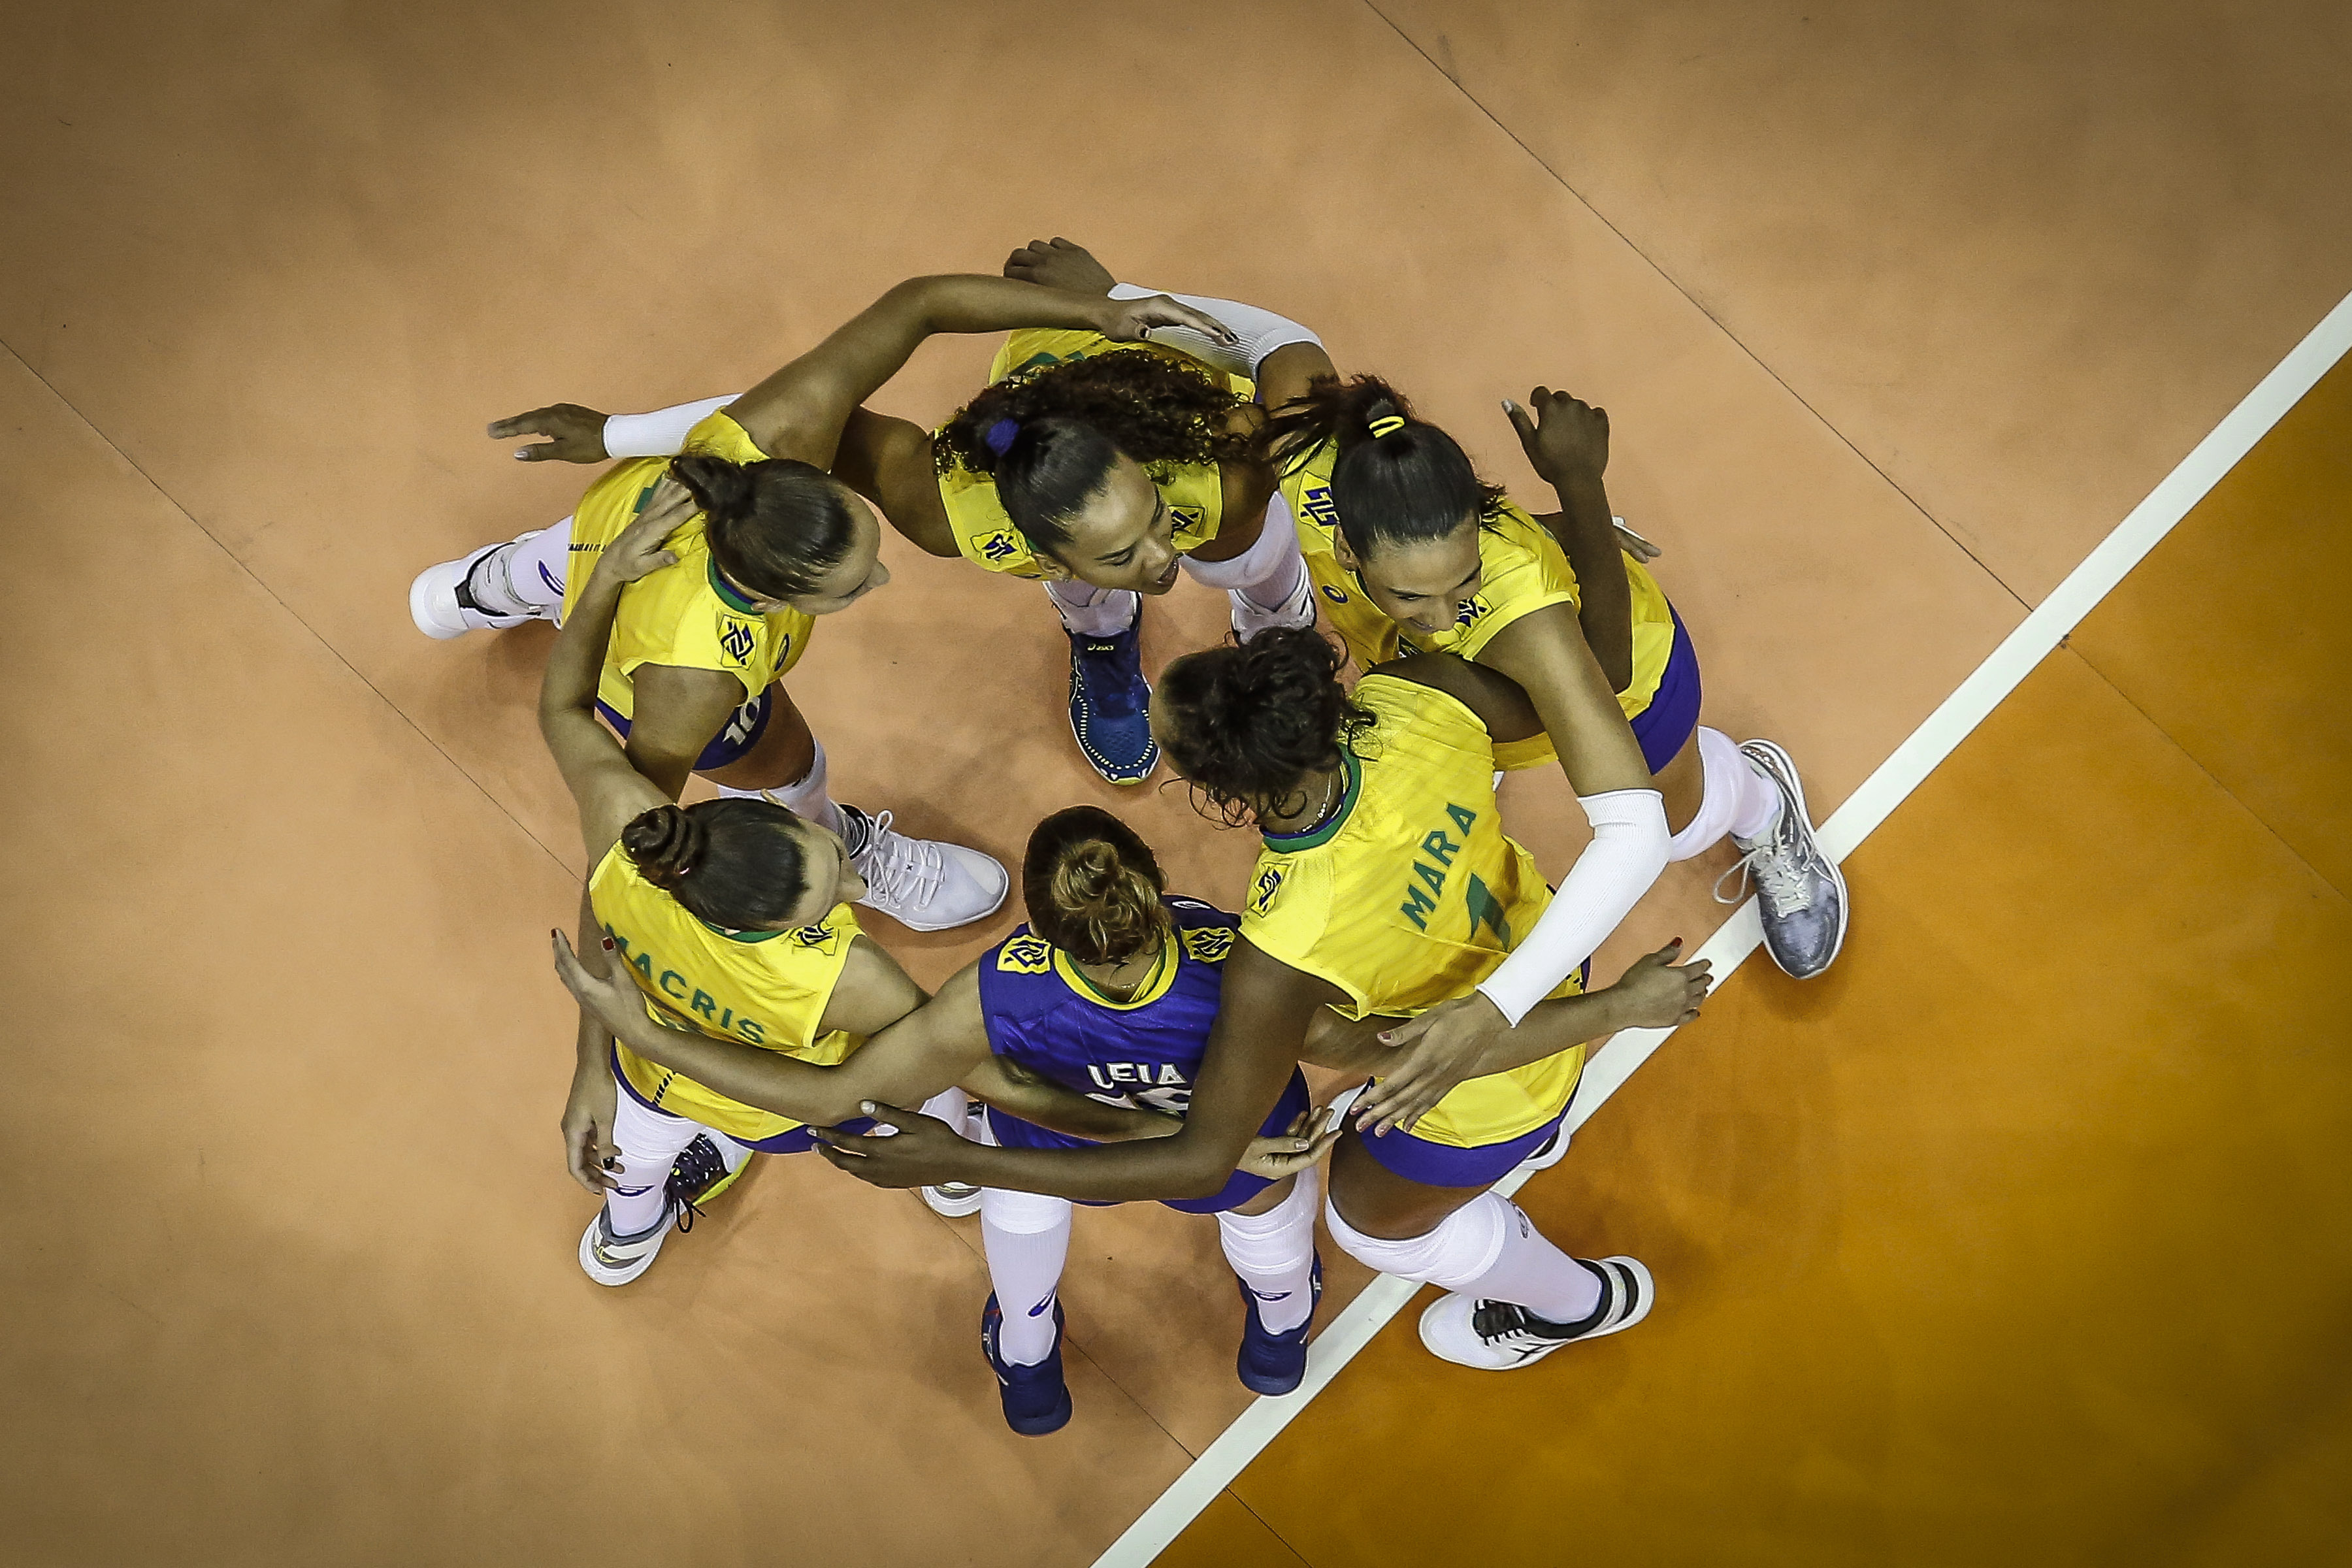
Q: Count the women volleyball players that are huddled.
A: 6